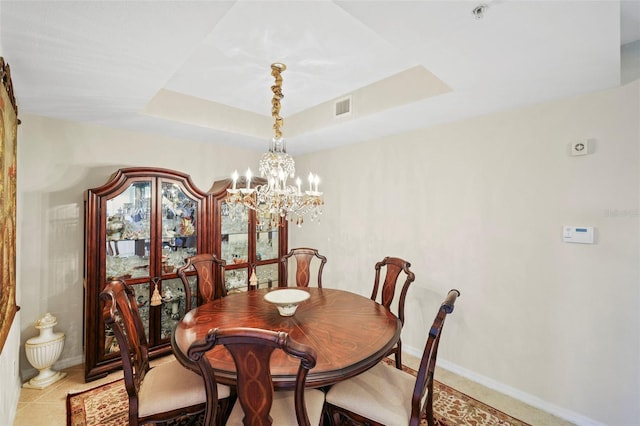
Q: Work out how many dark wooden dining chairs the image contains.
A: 6